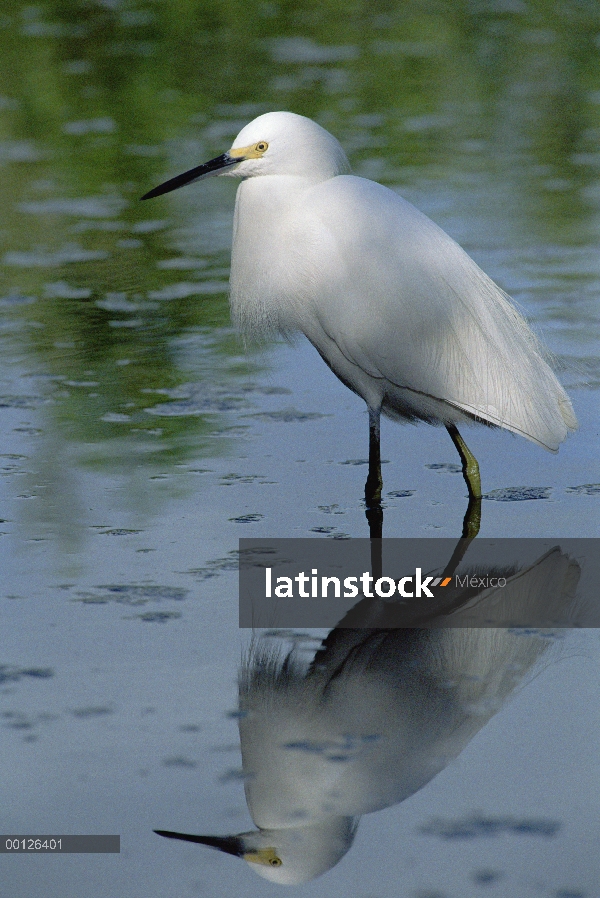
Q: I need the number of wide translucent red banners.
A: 0